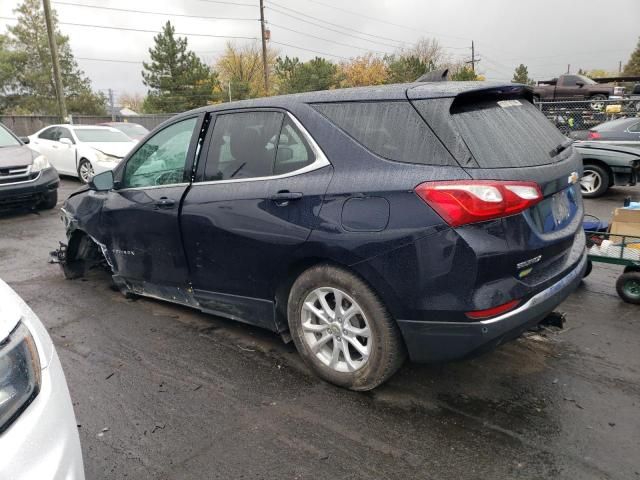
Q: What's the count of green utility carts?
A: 1